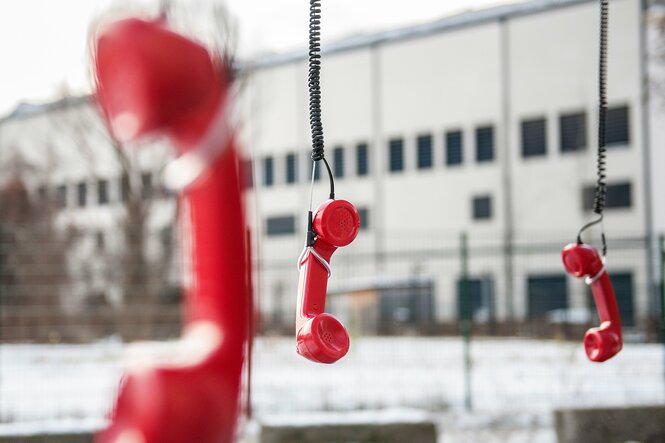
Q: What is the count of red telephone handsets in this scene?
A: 3